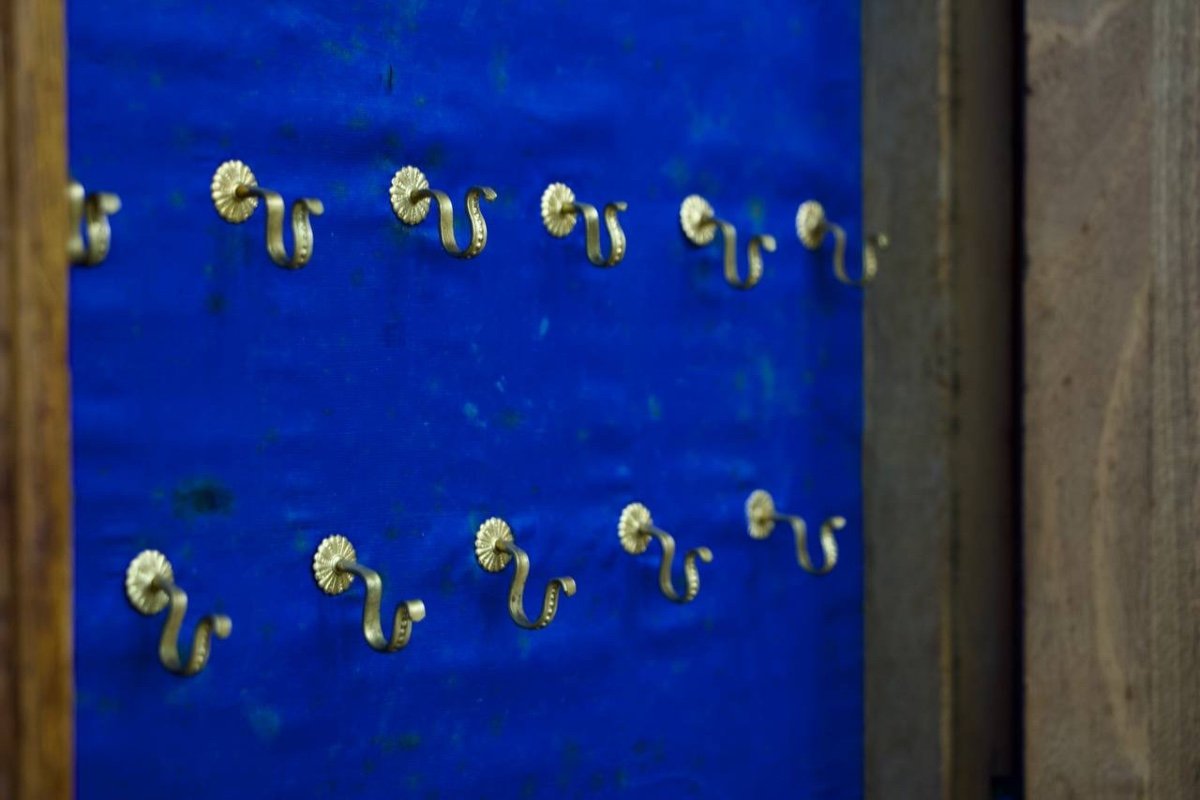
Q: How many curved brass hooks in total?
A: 11